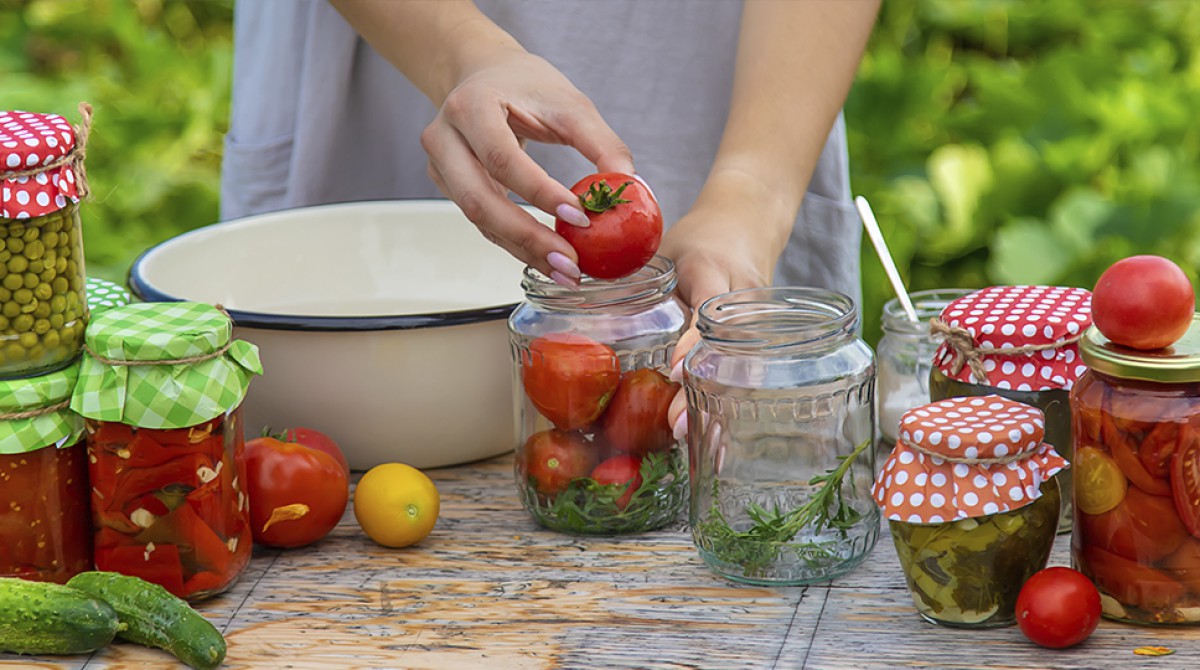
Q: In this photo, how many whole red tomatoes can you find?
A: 9